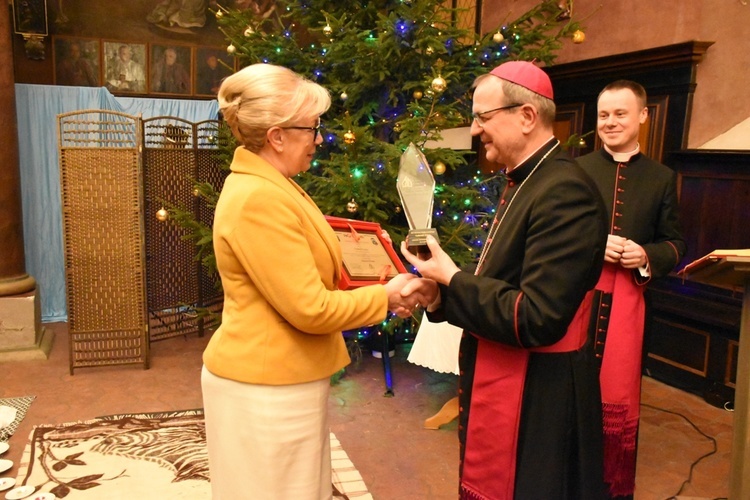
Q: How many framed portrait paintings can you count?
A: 4